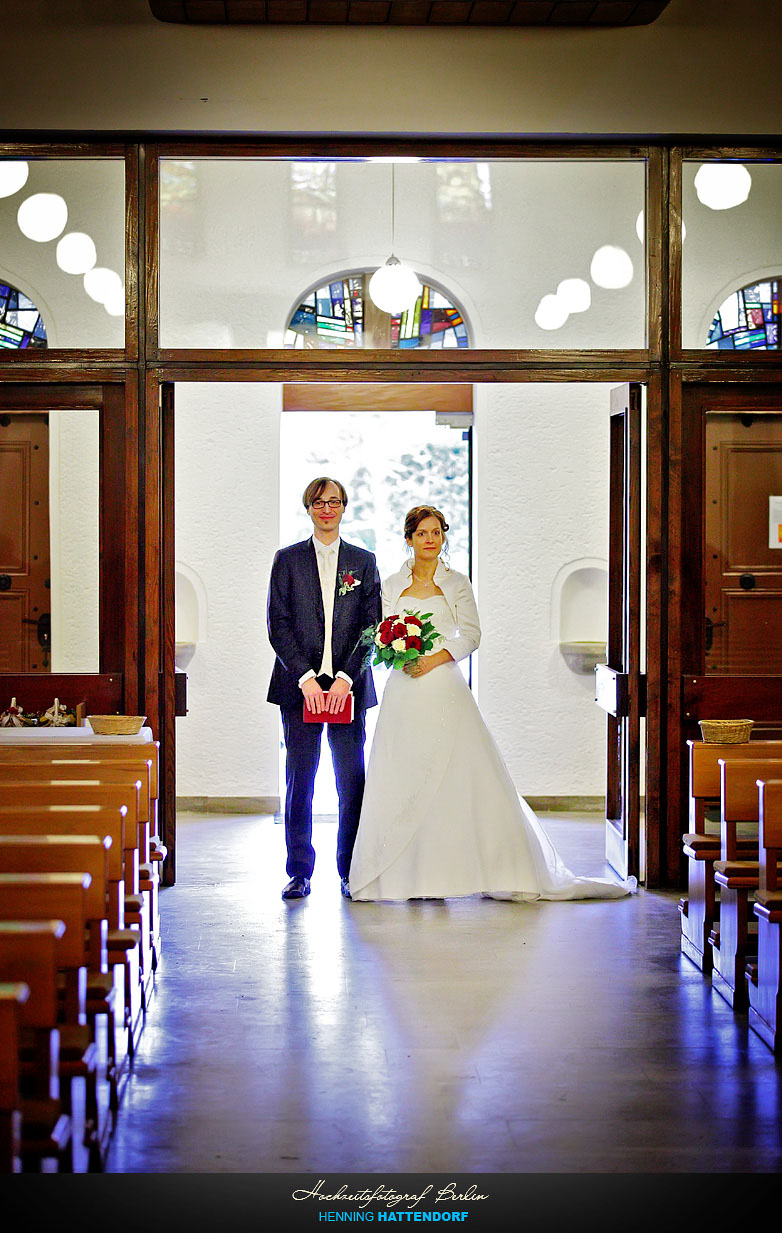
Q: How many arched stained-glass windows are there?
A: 3